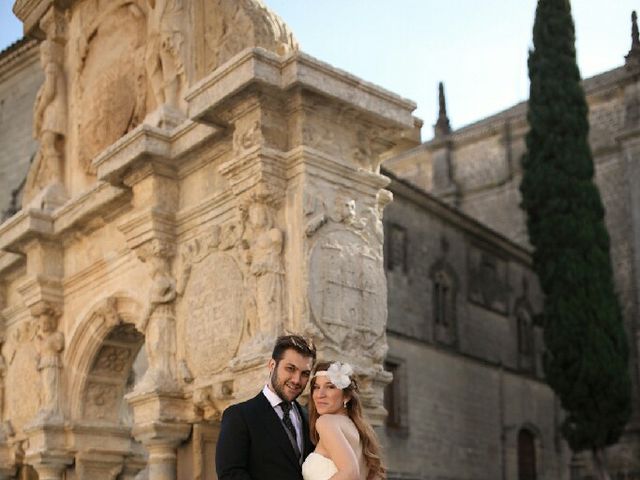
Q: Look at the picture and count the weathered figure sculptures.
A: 5